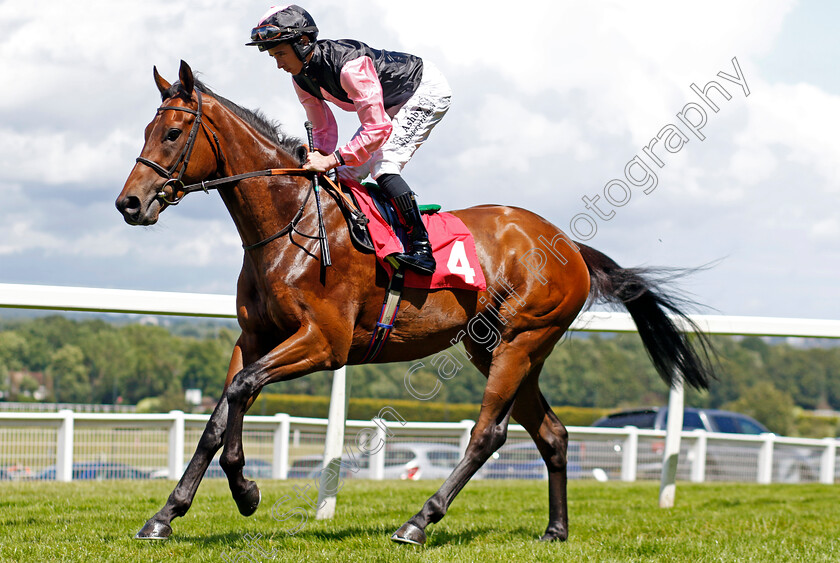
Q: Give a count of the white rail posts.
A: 11